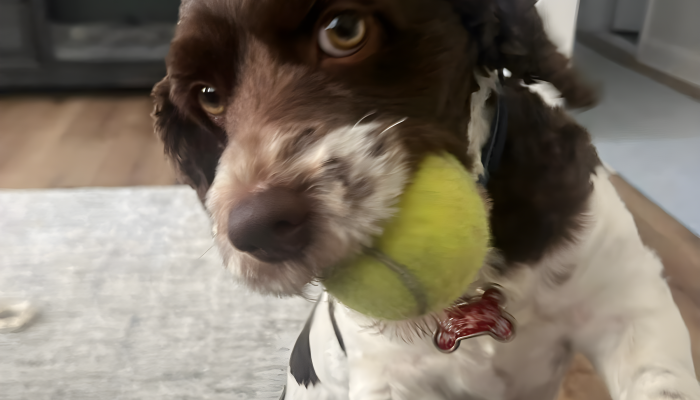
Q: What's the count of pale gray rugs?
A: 1